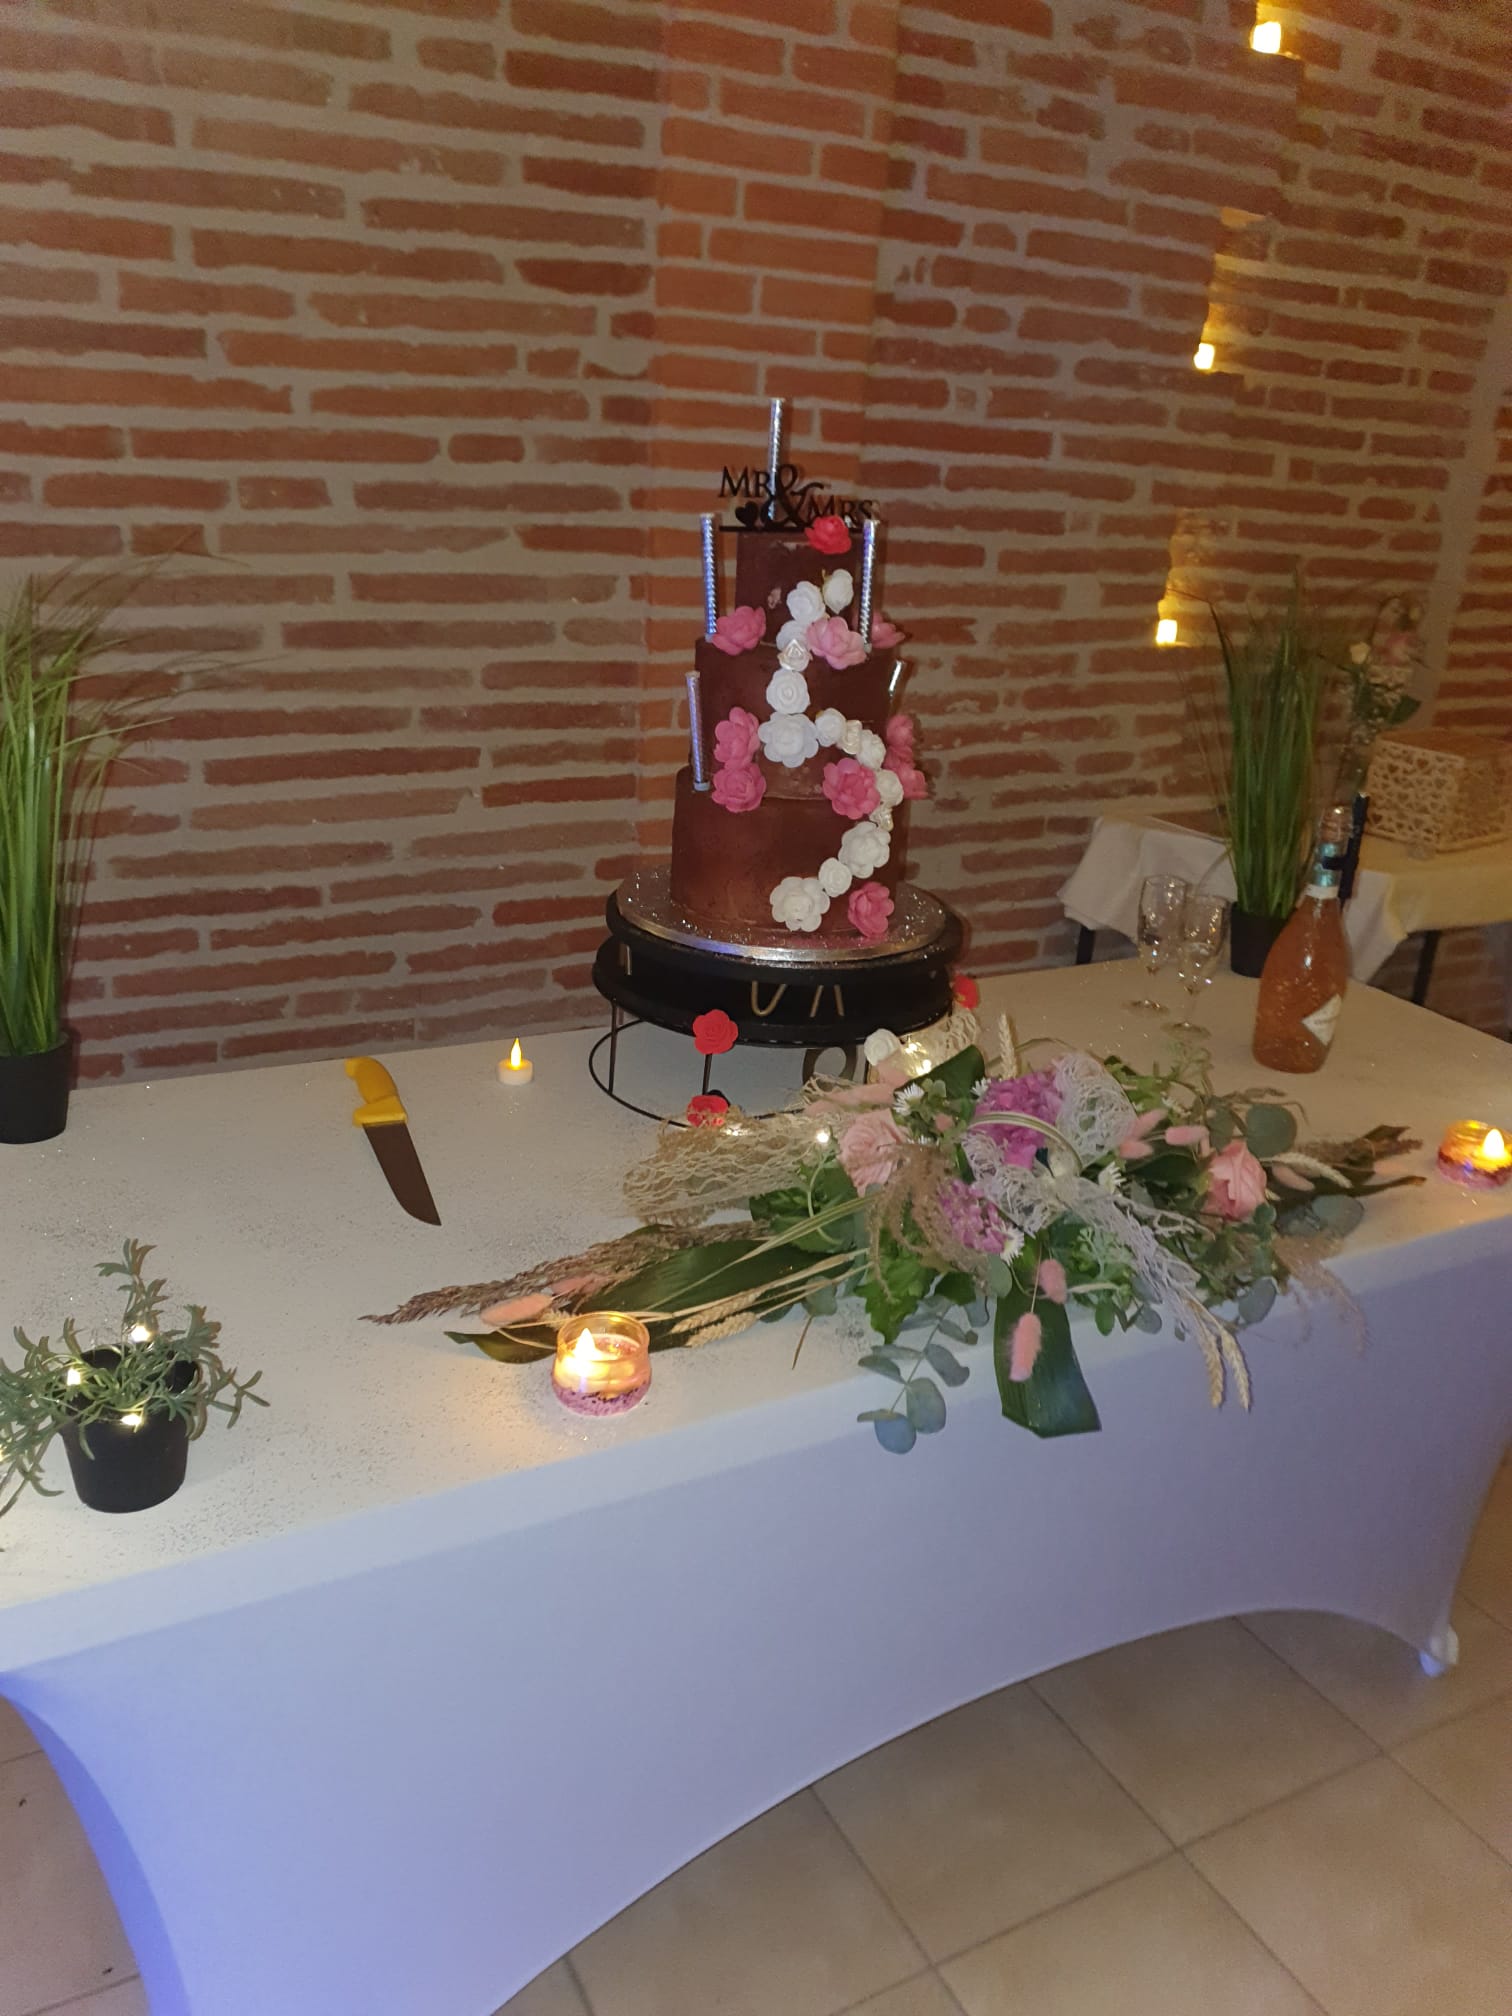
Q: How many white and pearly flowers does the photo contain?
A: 14